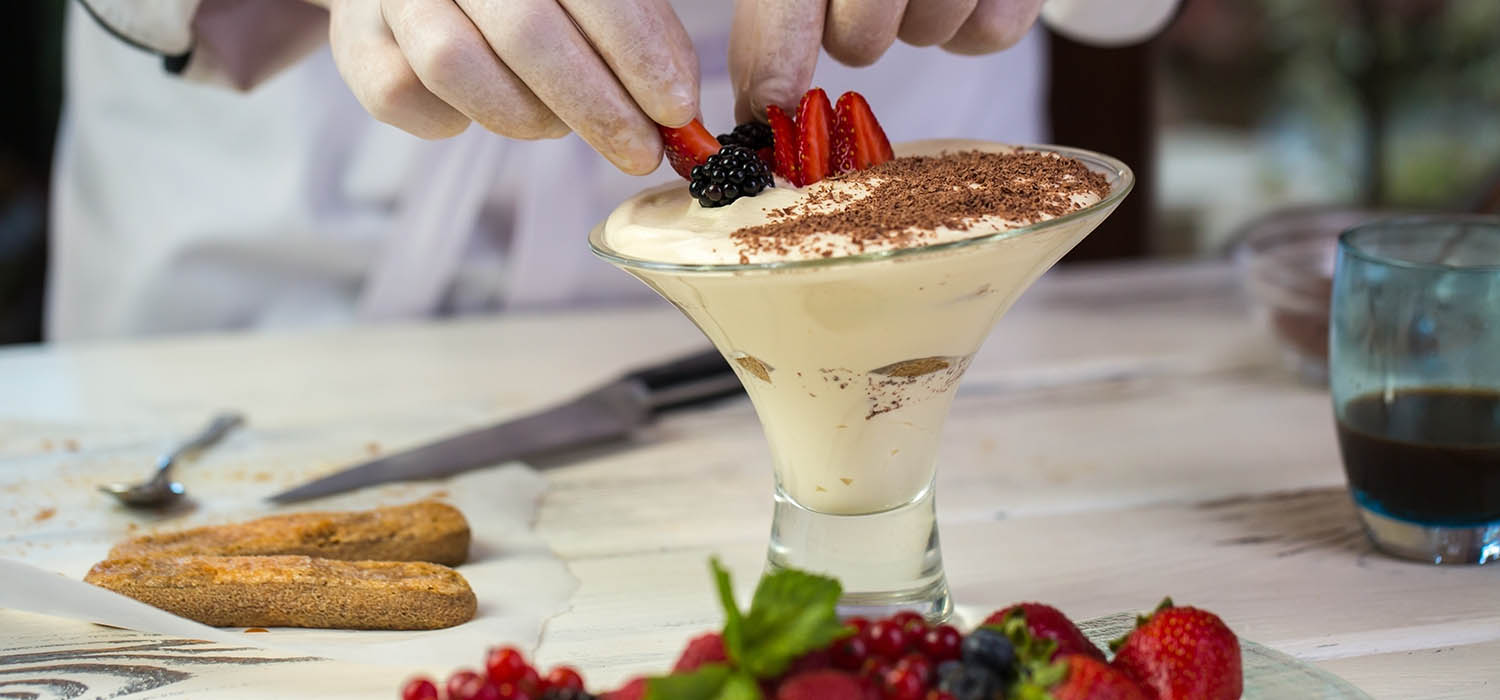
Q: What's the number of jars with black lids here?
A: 0